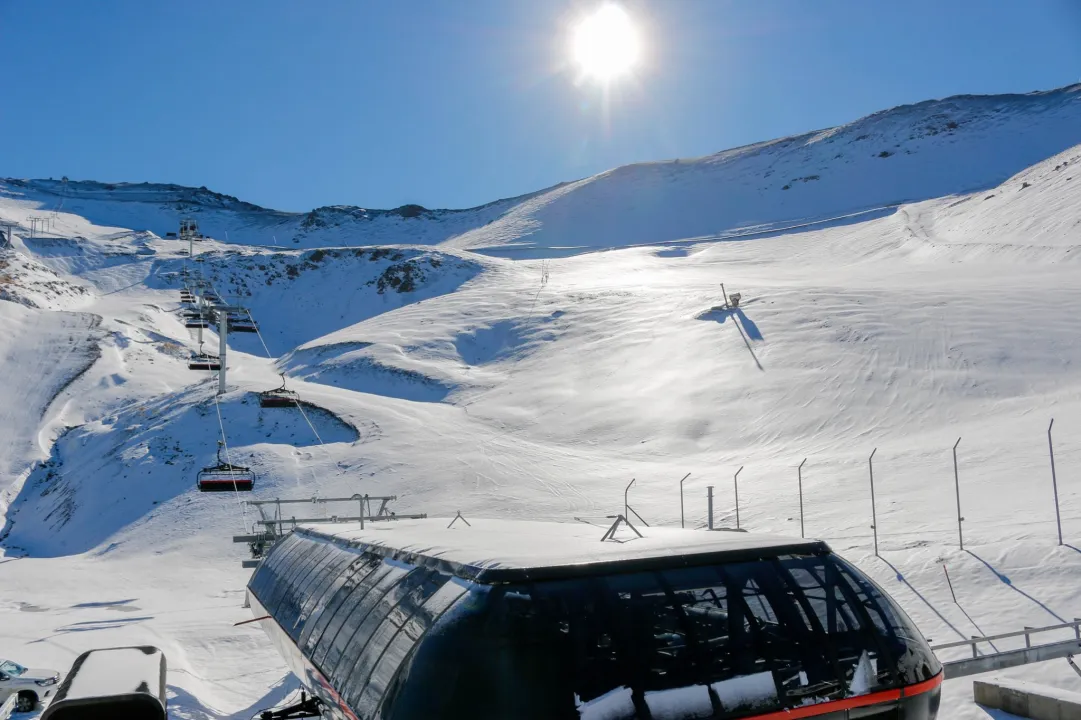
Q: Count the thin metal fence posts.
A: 7